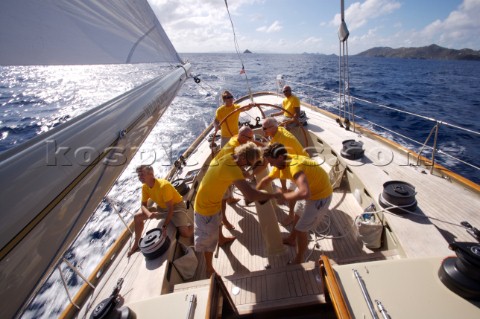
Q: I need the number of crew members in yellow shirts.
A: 7